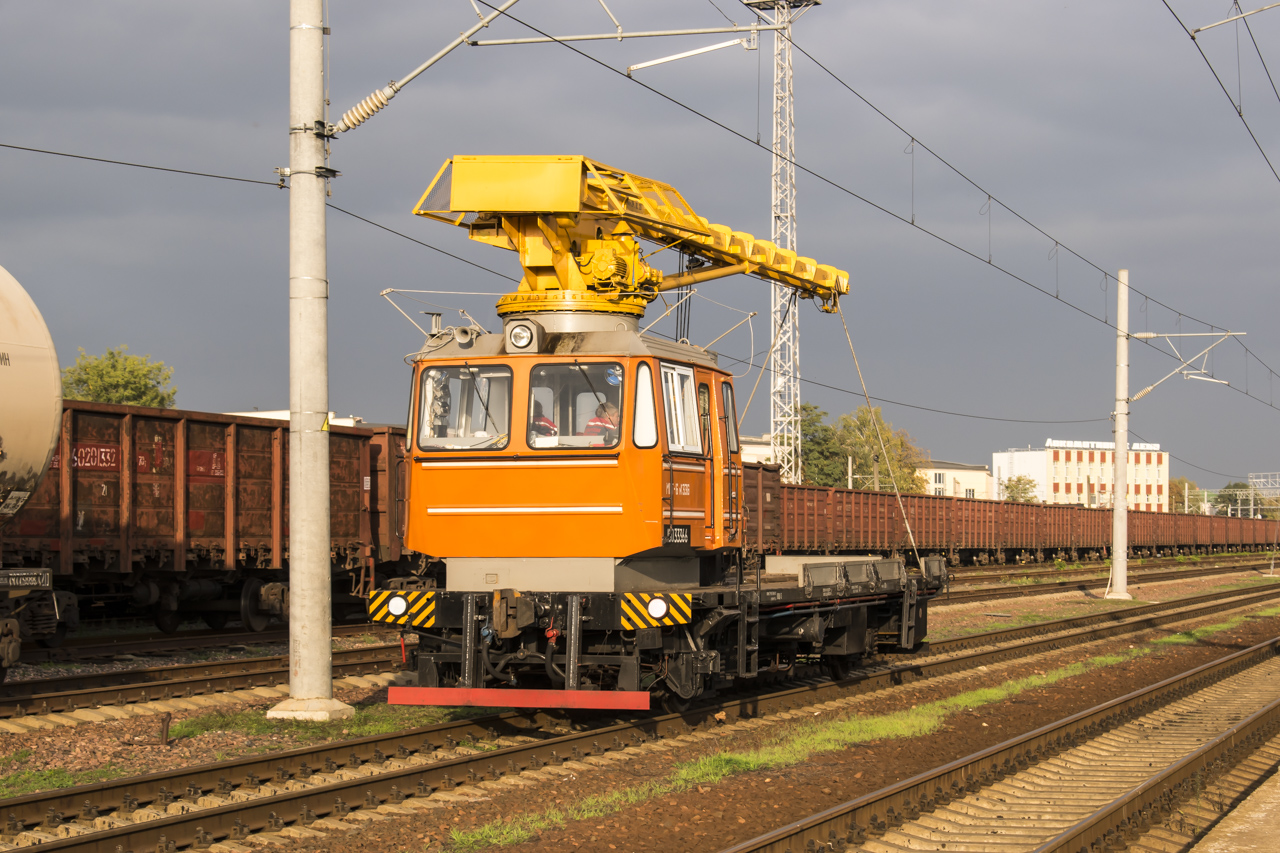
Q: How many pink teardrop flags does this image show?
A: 0